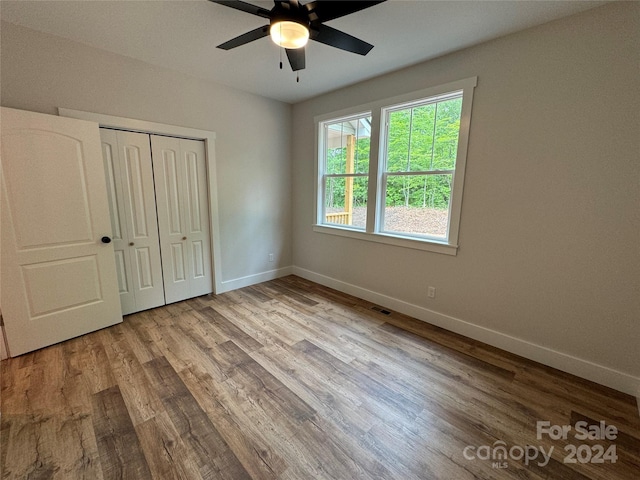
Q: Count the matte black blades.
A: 5